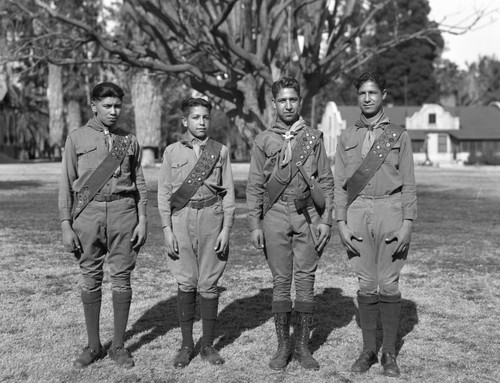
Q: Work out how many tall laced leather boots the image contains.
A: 2